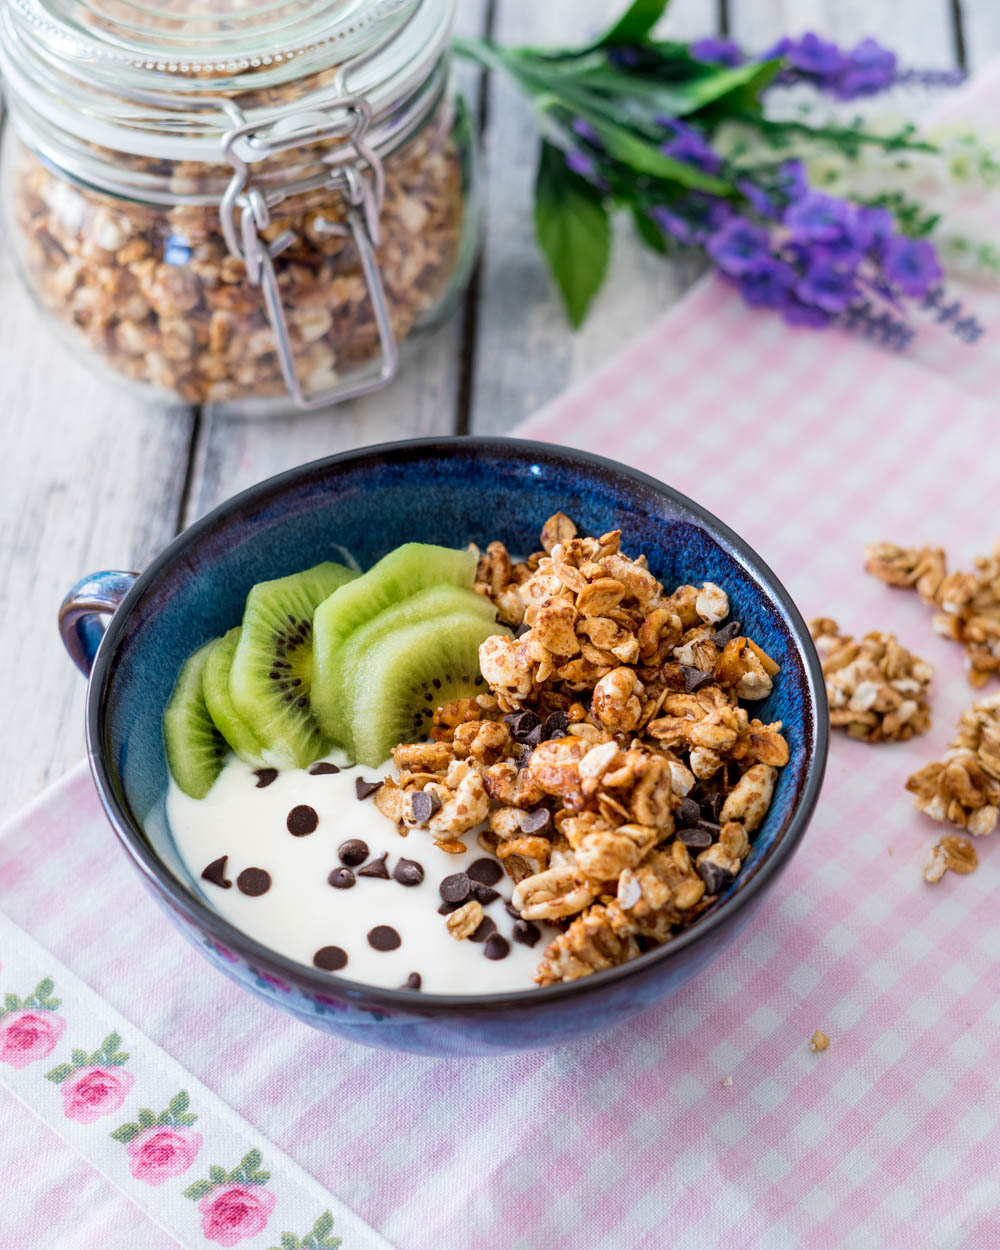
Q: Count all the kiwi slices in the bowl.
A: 6